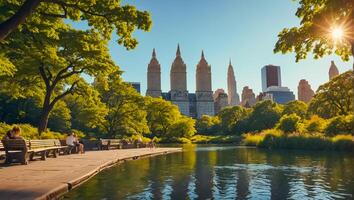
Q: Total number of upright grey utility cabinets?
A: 0